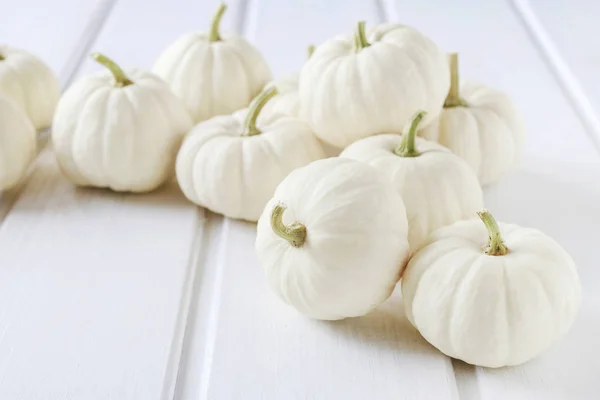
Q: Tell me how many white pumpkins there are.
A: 11